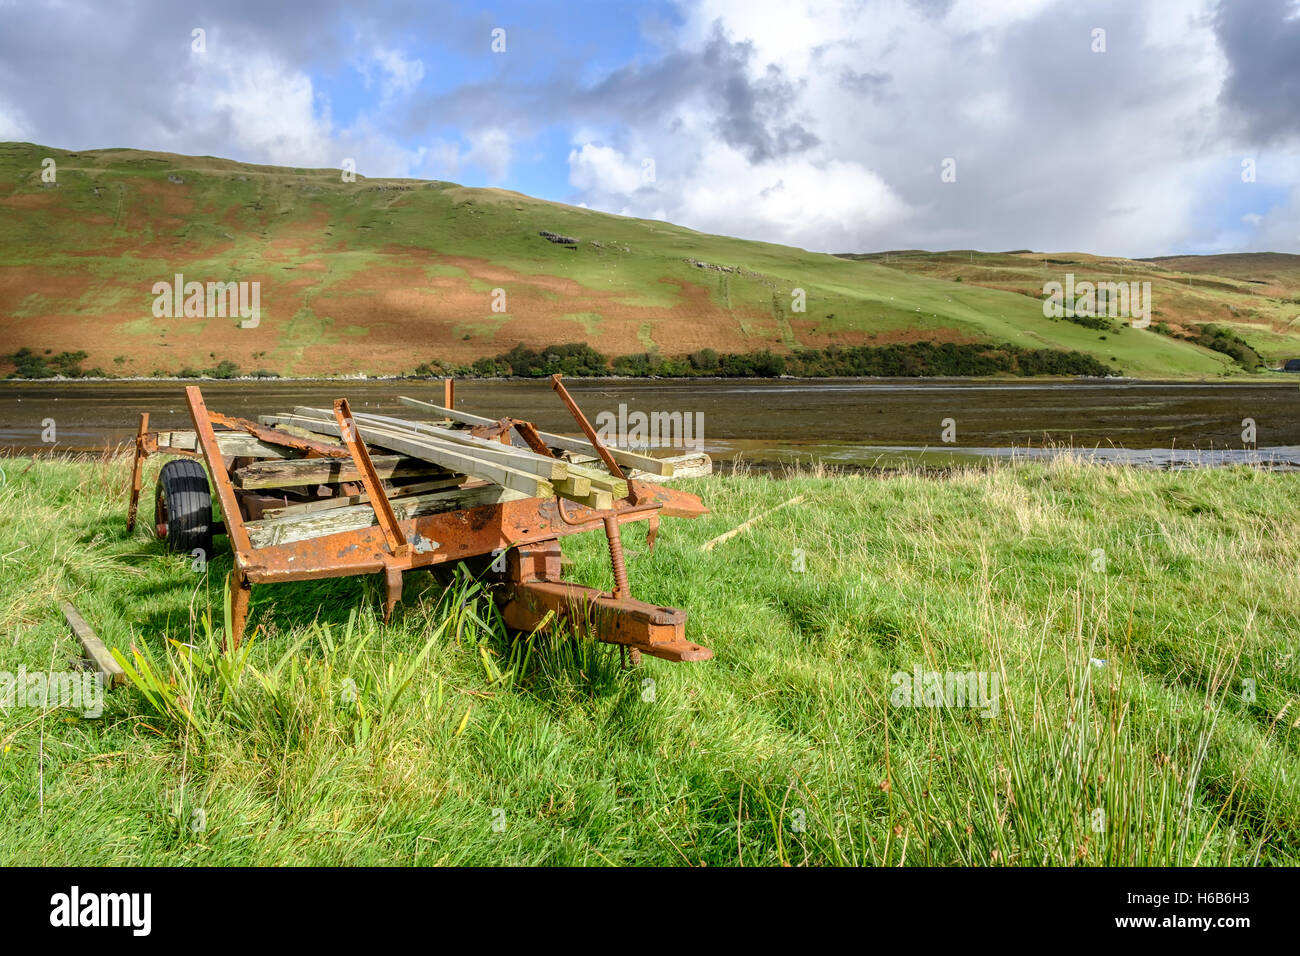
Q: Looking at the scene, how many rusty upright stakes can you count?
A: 5